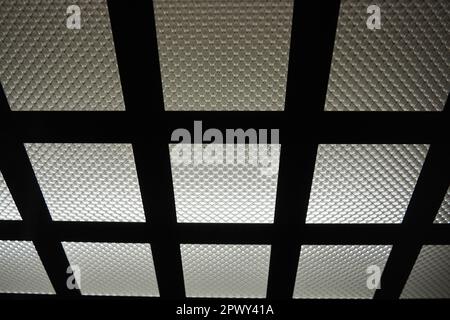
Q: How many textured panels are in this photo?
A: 13